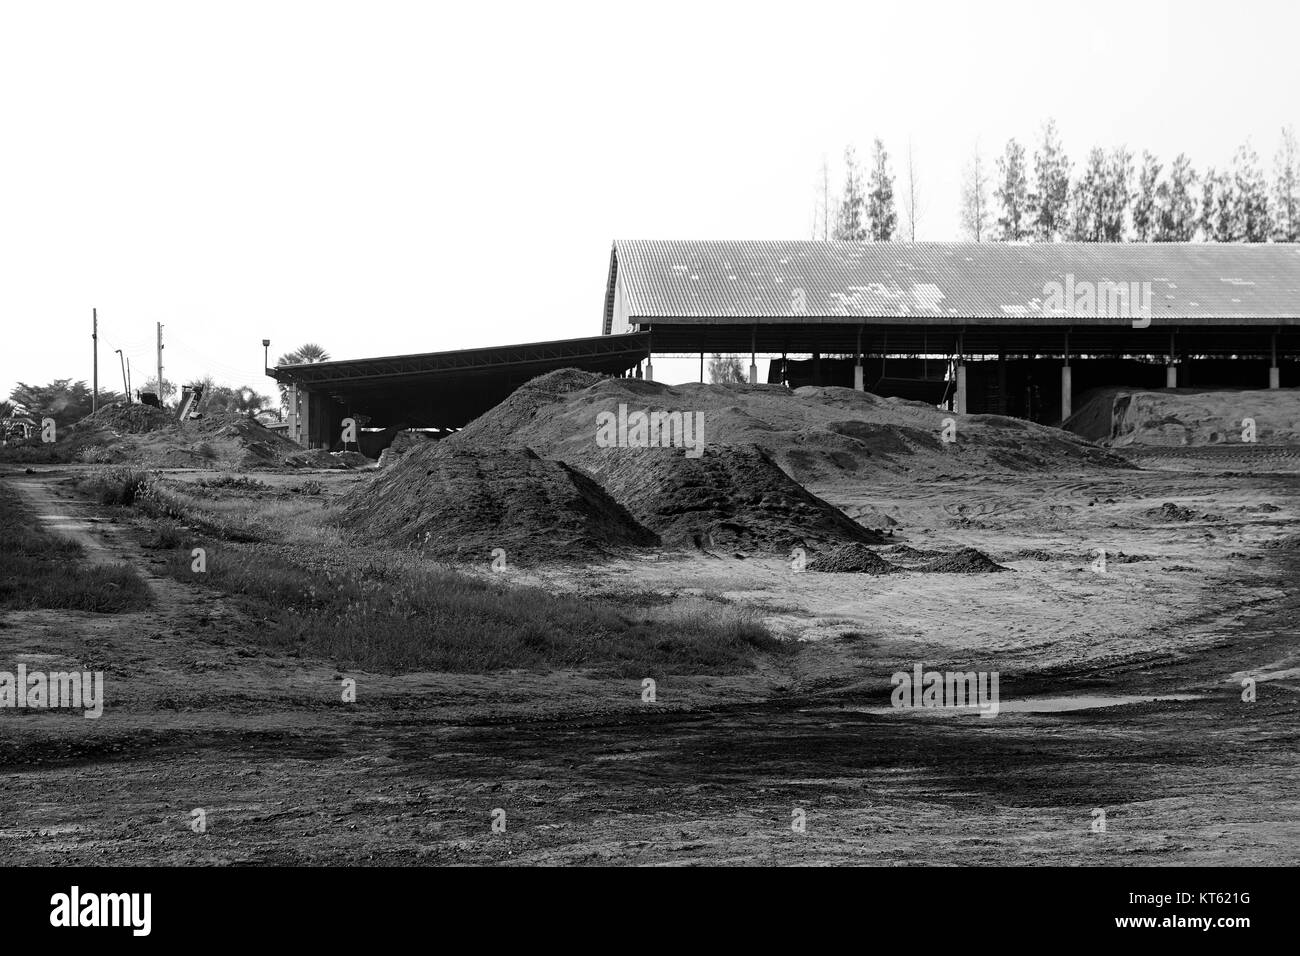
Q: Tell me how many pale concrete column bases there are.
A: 7